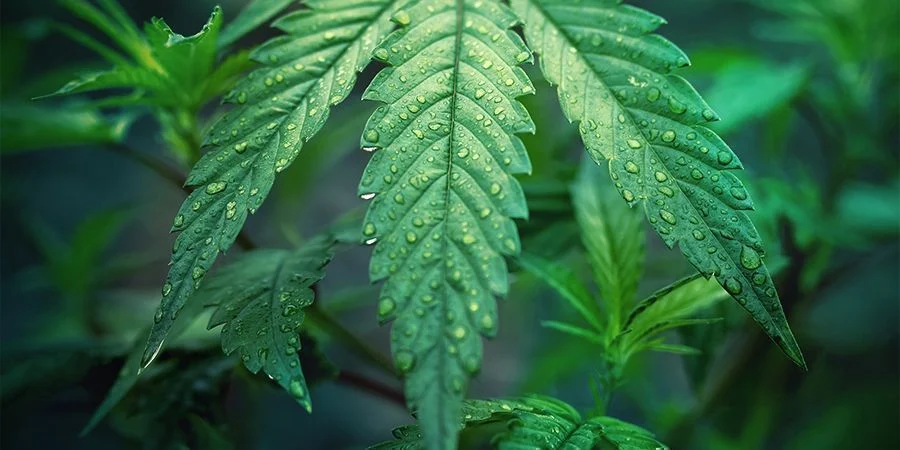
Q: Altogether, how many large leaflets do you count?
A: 3